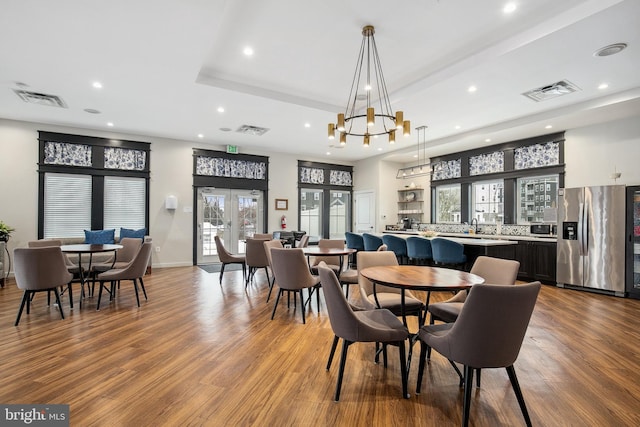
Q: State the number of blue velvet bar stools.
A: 5